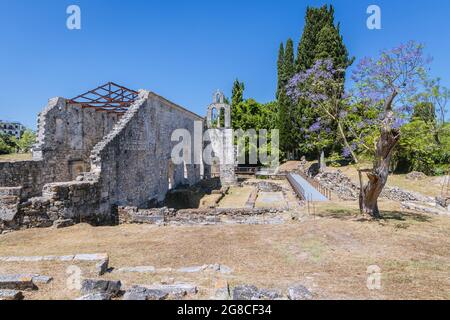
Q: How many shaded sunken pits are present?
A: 1